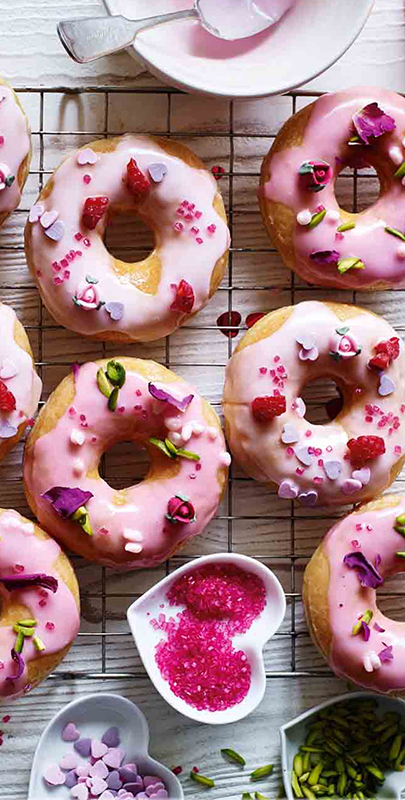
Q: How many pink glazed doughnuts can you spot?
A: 8